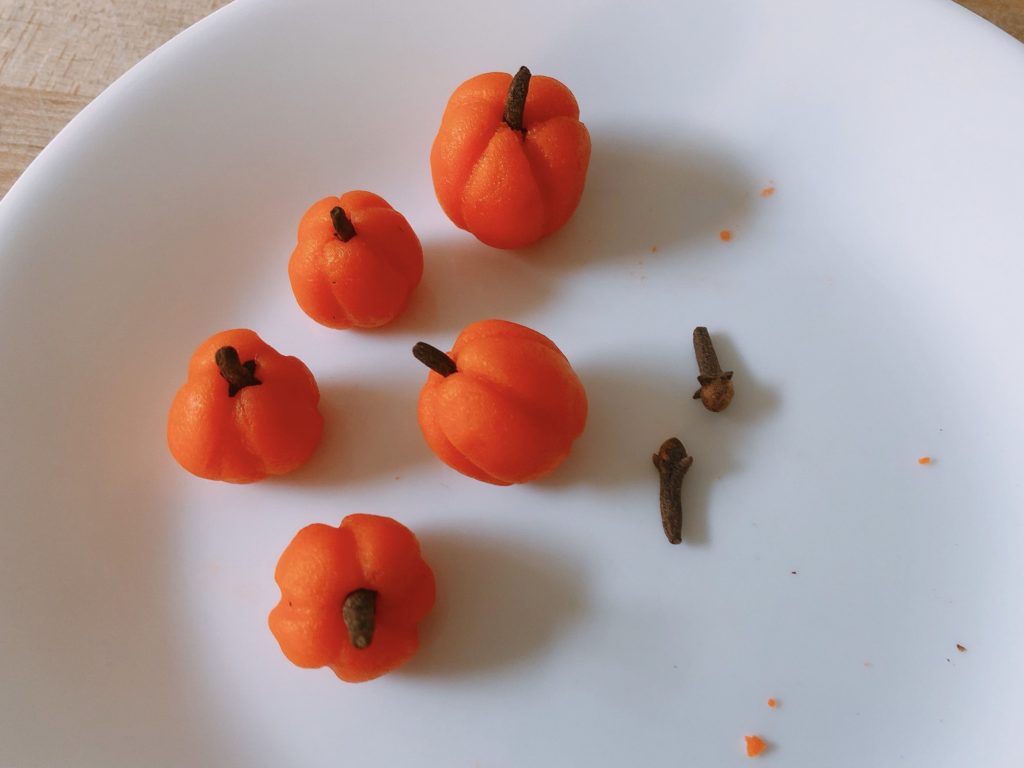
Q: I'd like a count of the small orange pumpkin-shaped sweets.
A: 5